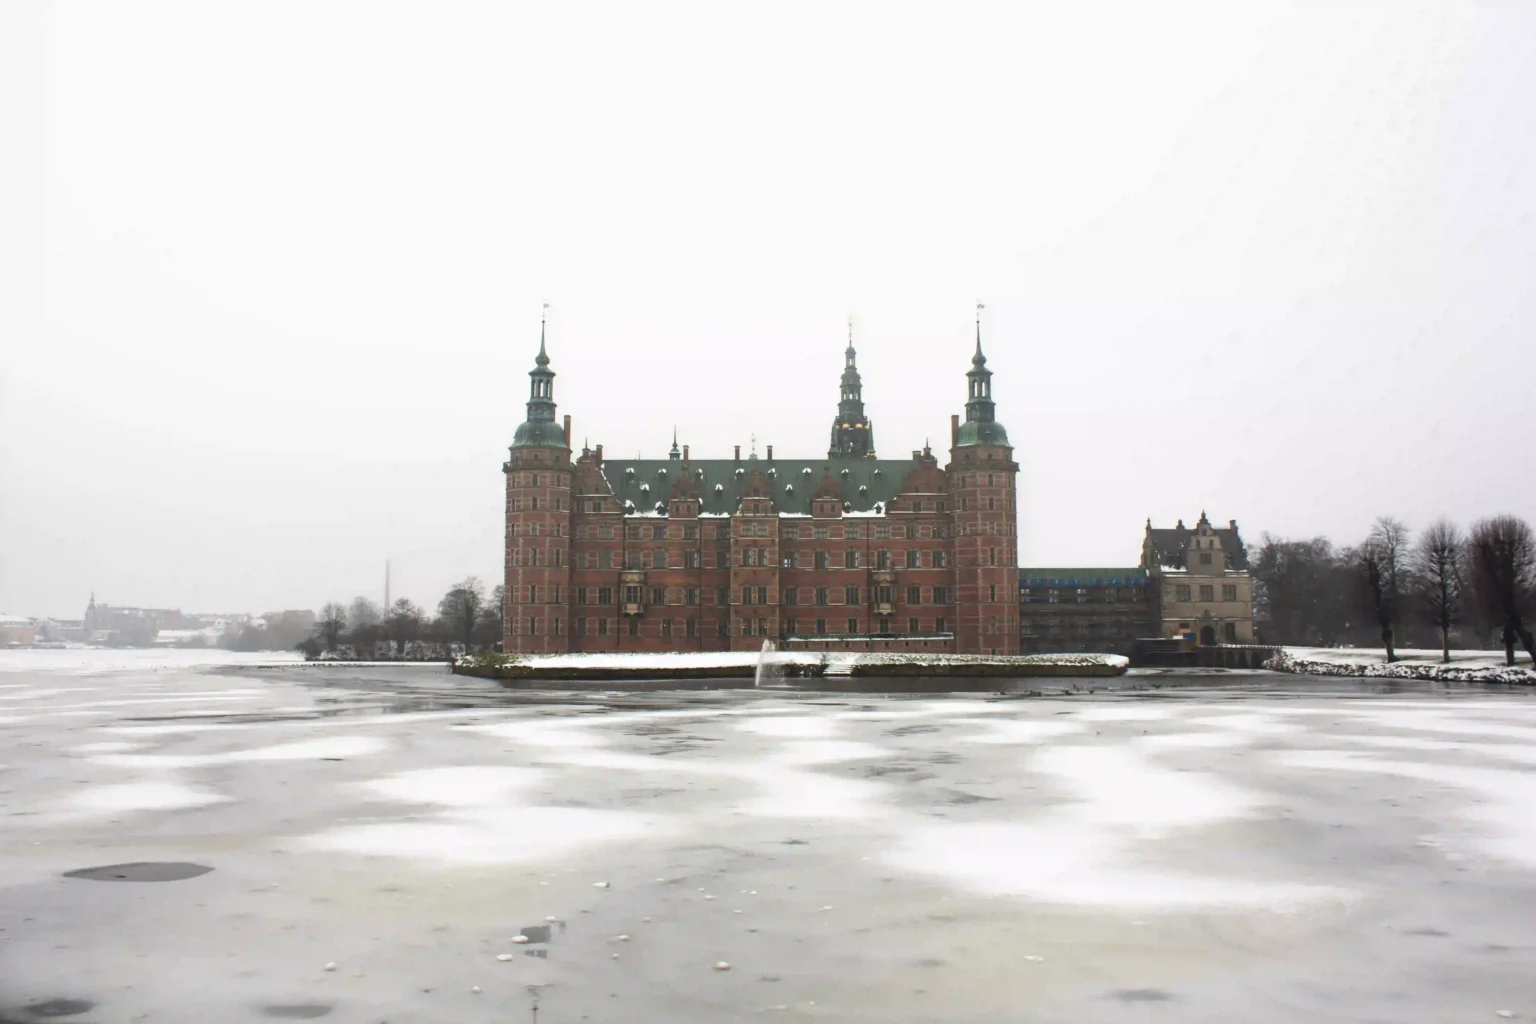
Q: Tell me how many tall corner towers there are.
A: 2